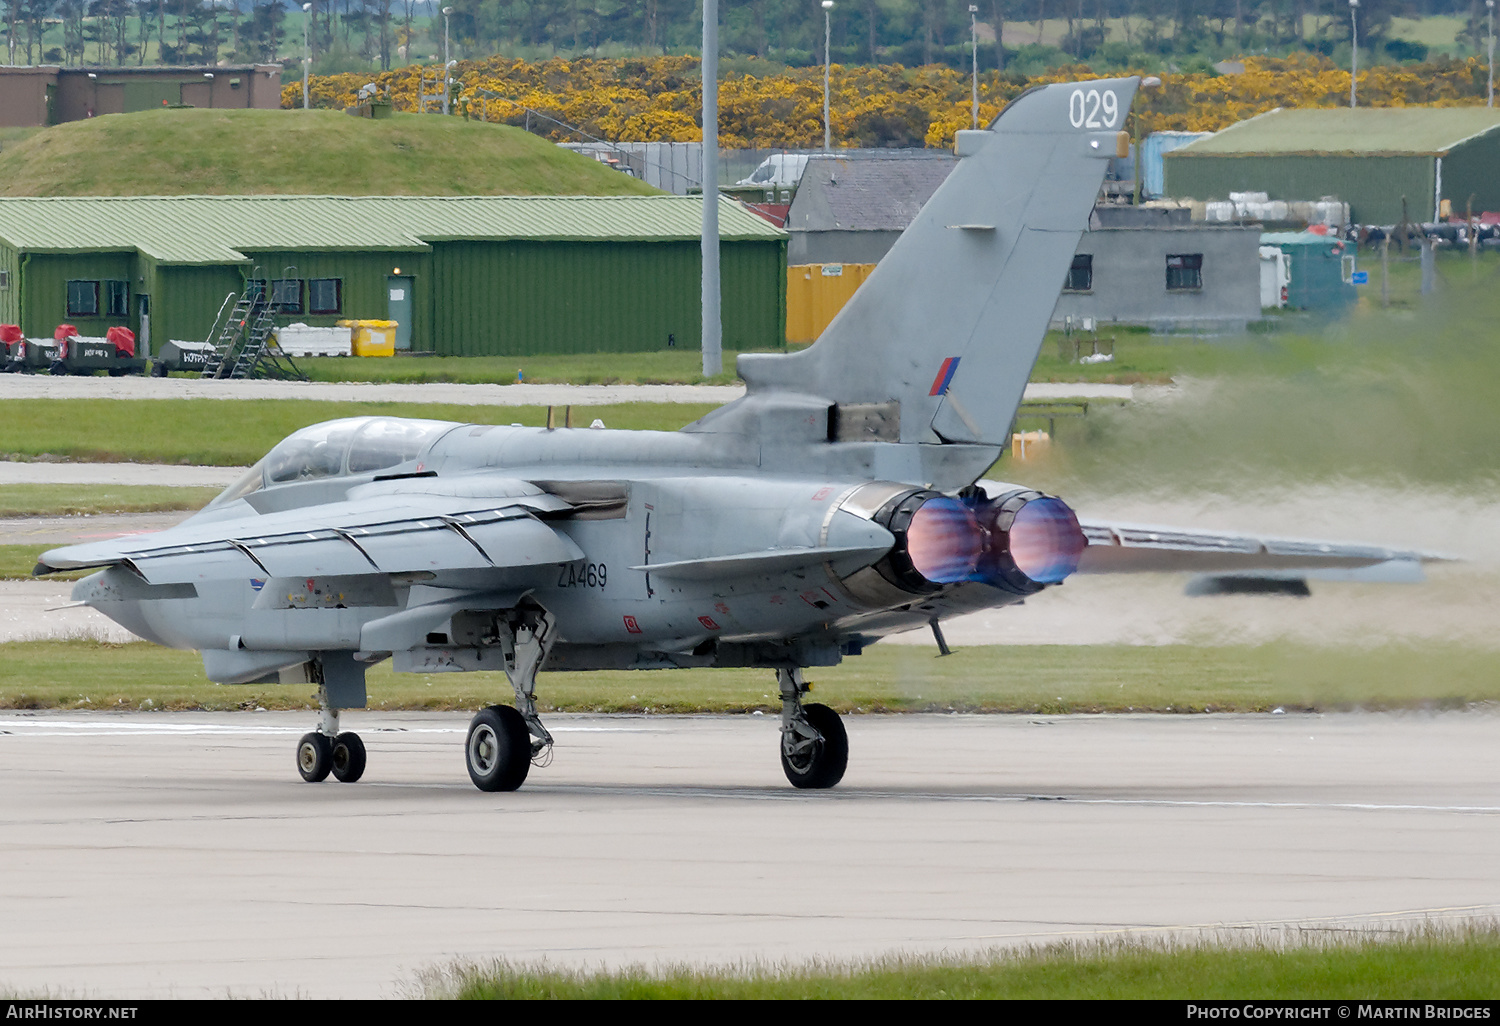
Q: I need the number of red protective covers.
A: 3